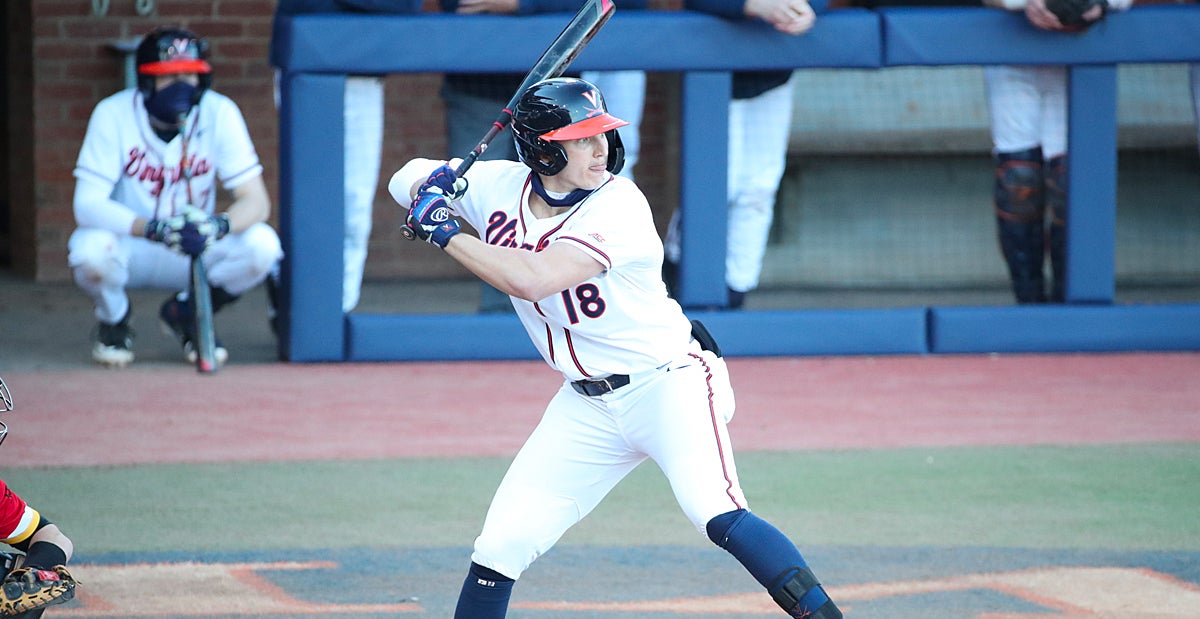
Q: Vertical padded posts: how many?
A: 3